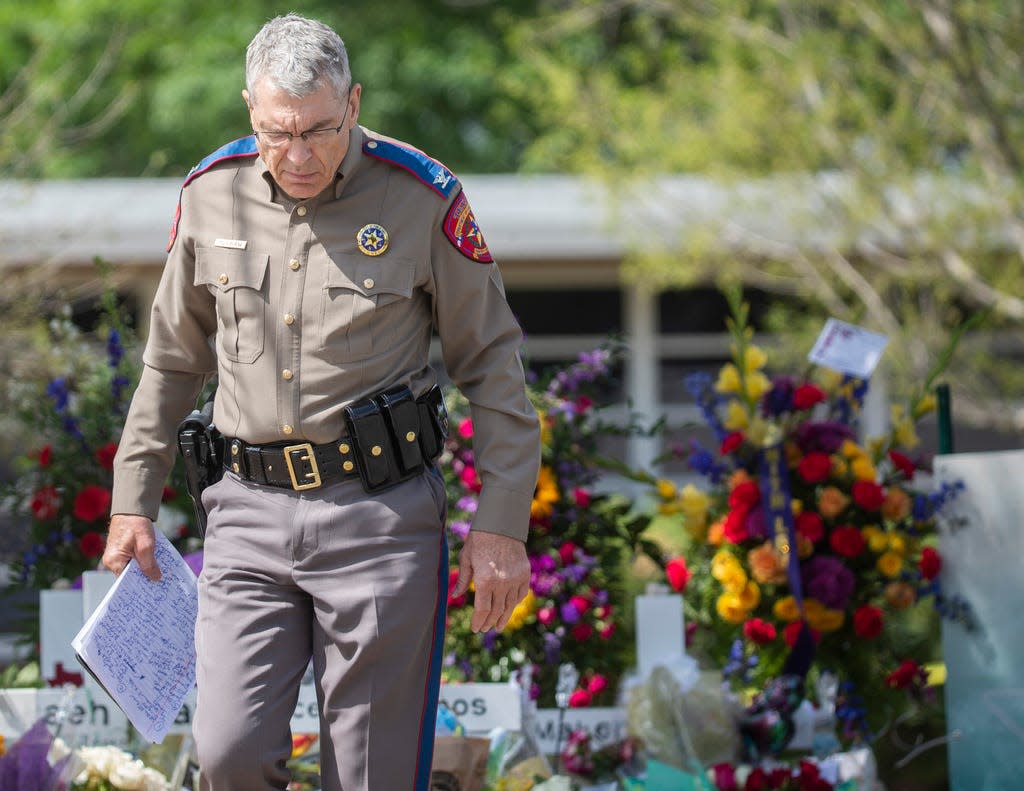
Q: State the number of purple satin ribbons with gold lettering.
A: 1